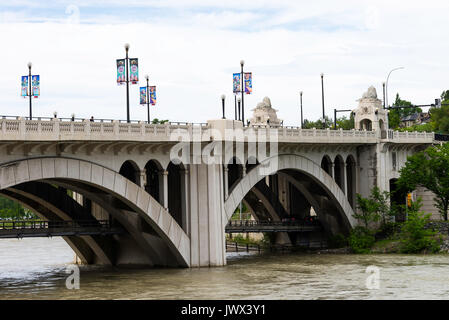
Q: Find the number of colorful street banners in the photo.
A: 8